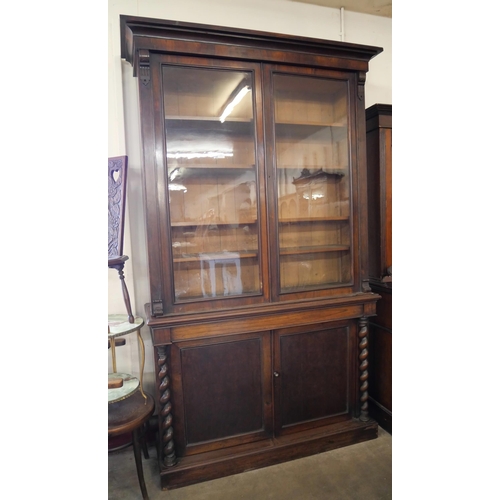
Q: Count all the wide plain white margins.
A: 2